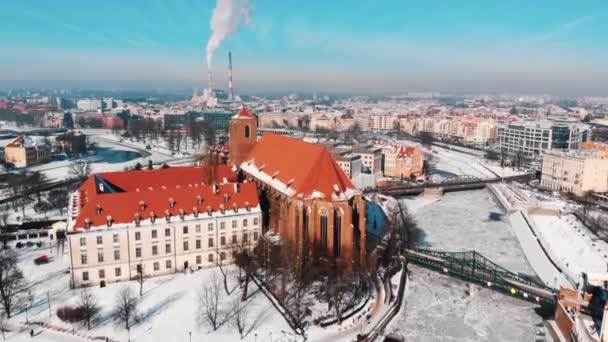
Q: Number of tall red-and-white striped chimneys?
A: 2